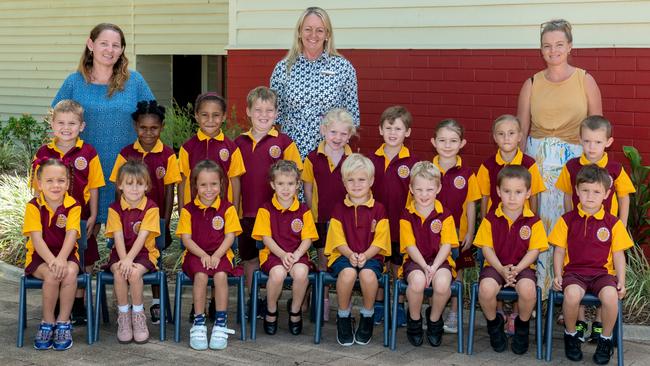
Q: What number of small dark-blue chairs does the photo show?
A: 8